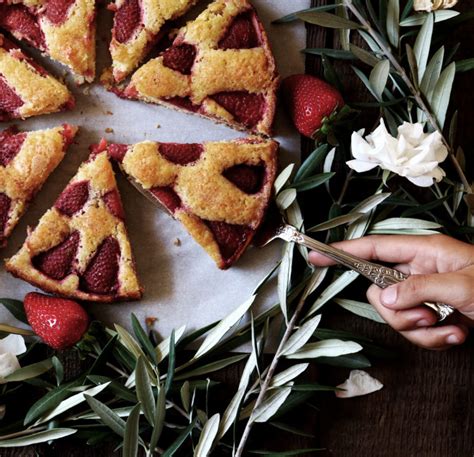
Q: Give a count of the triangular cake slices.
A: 7